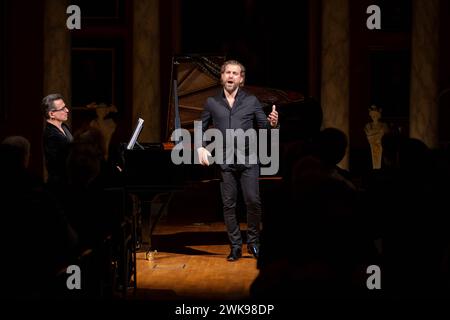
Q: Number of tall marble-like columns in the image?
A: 4